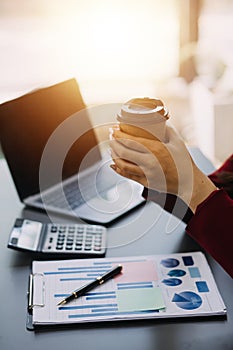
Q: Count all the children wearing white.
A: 0